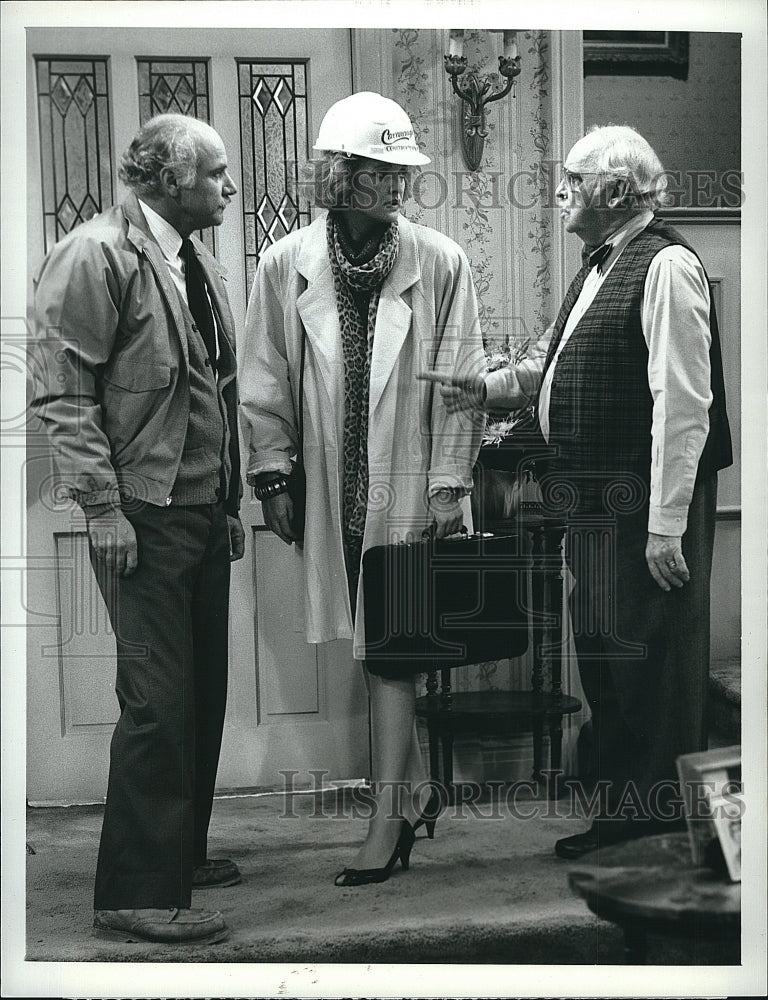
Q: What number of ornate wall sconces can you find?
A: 1